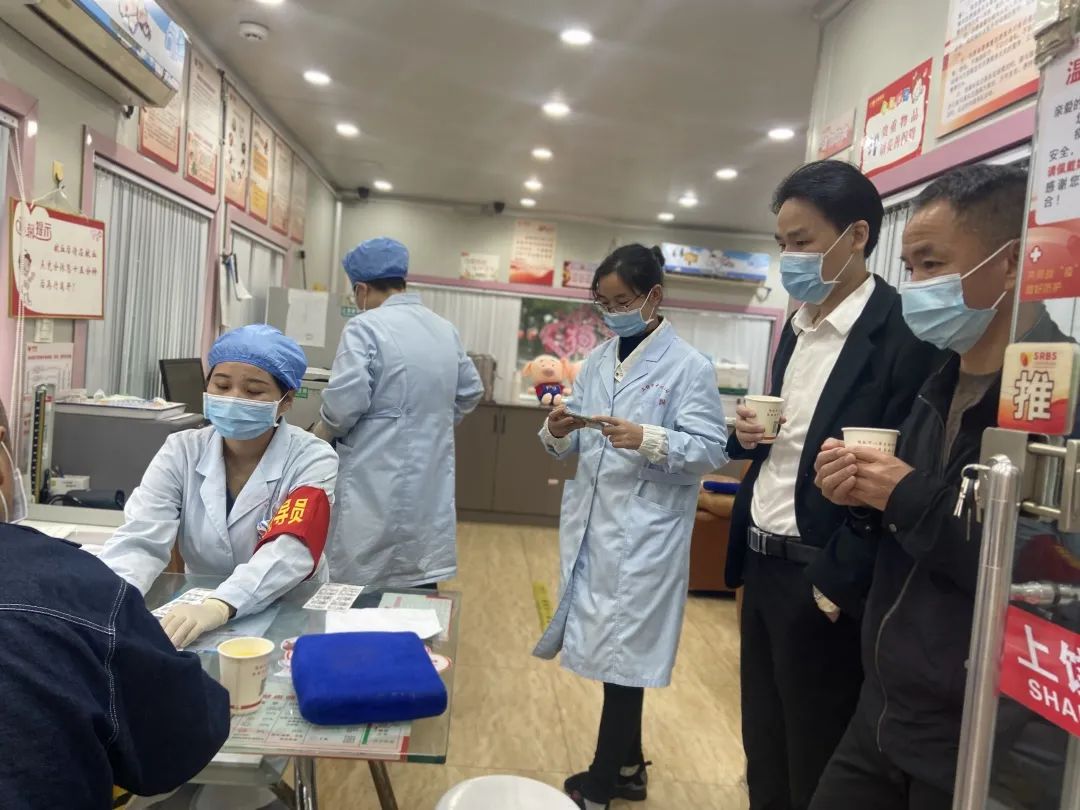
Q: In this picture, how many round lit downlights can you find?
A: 13